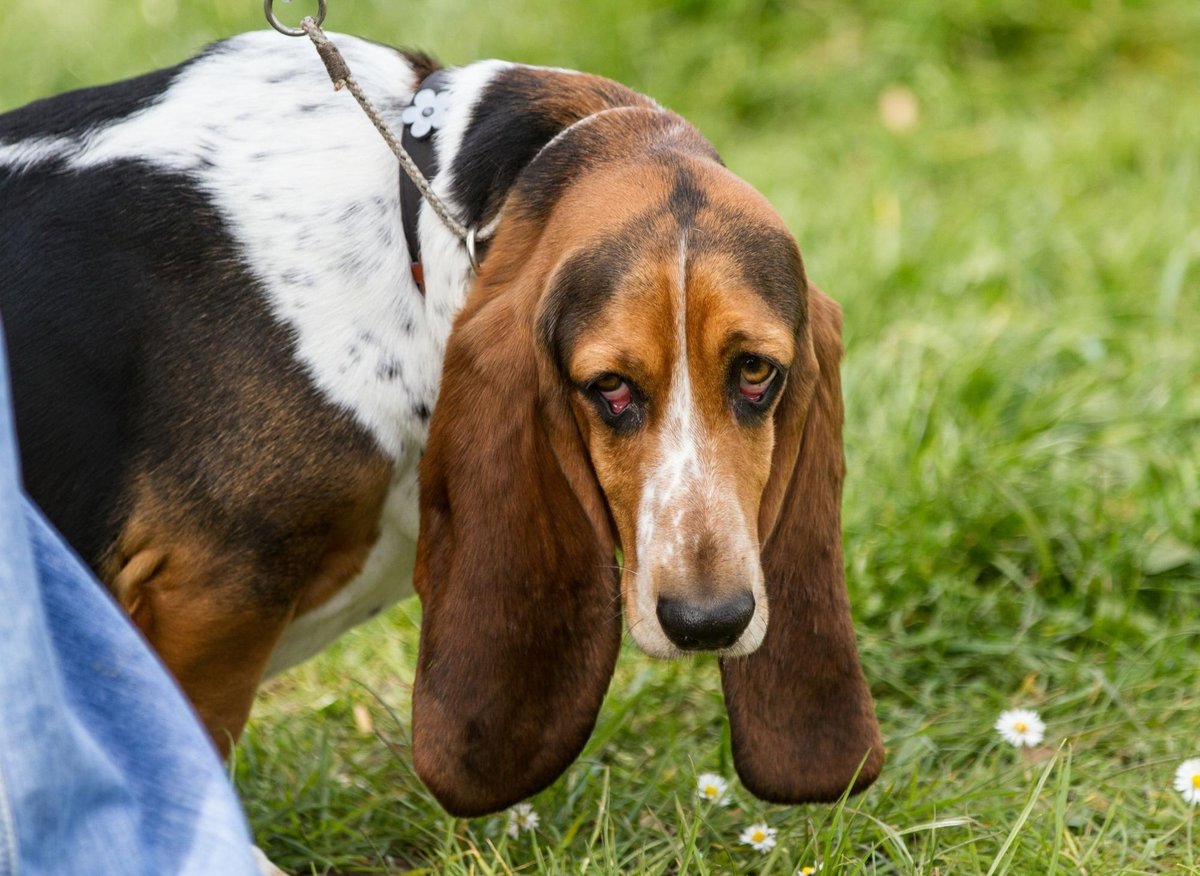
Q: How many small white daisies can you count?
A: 6